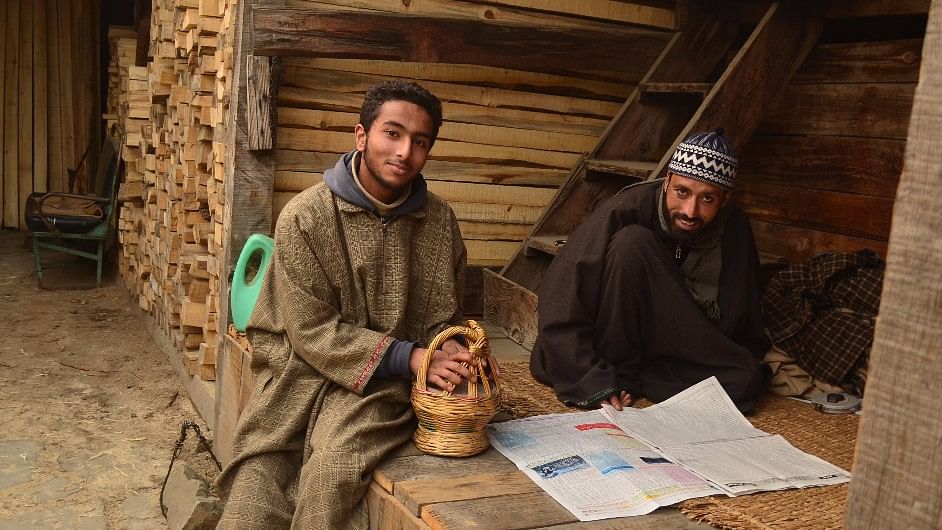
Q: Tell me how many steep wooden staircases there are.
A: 1